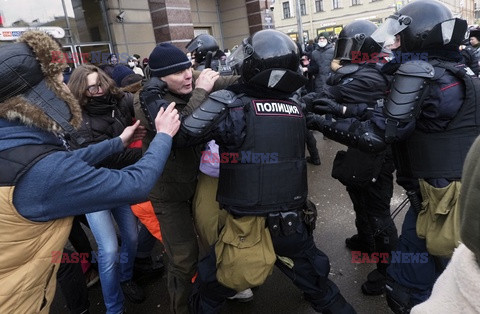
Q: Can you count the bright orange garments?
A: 1